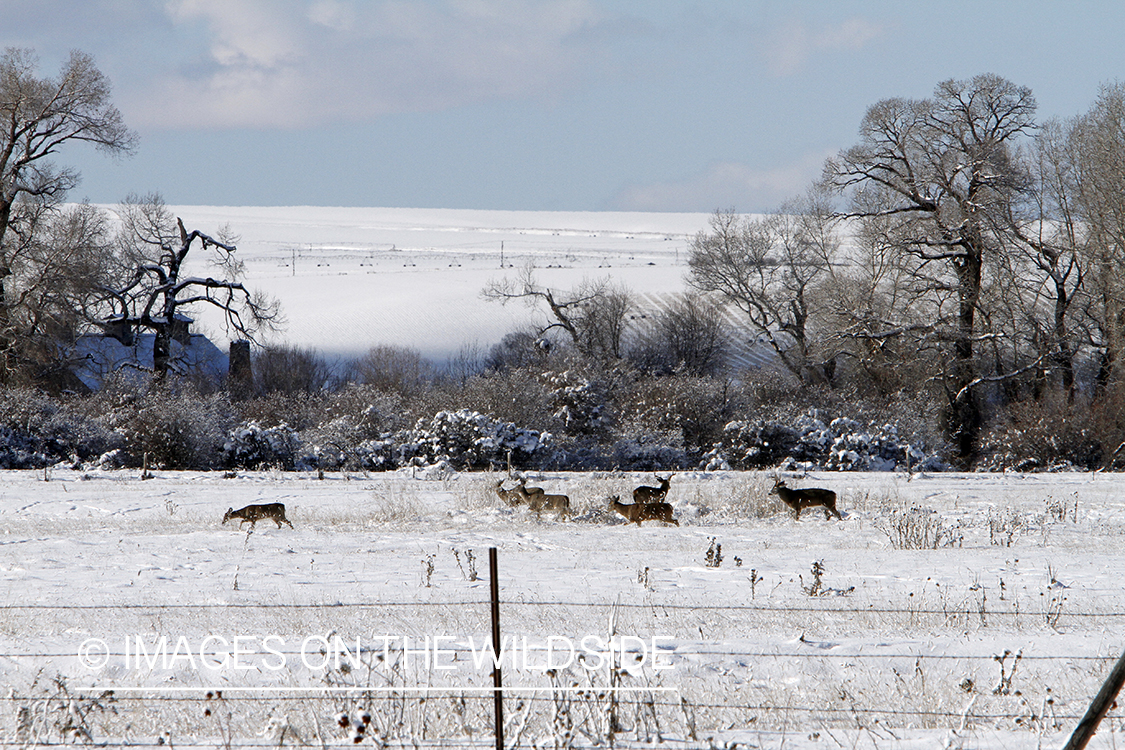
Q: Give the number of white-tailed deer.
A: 6